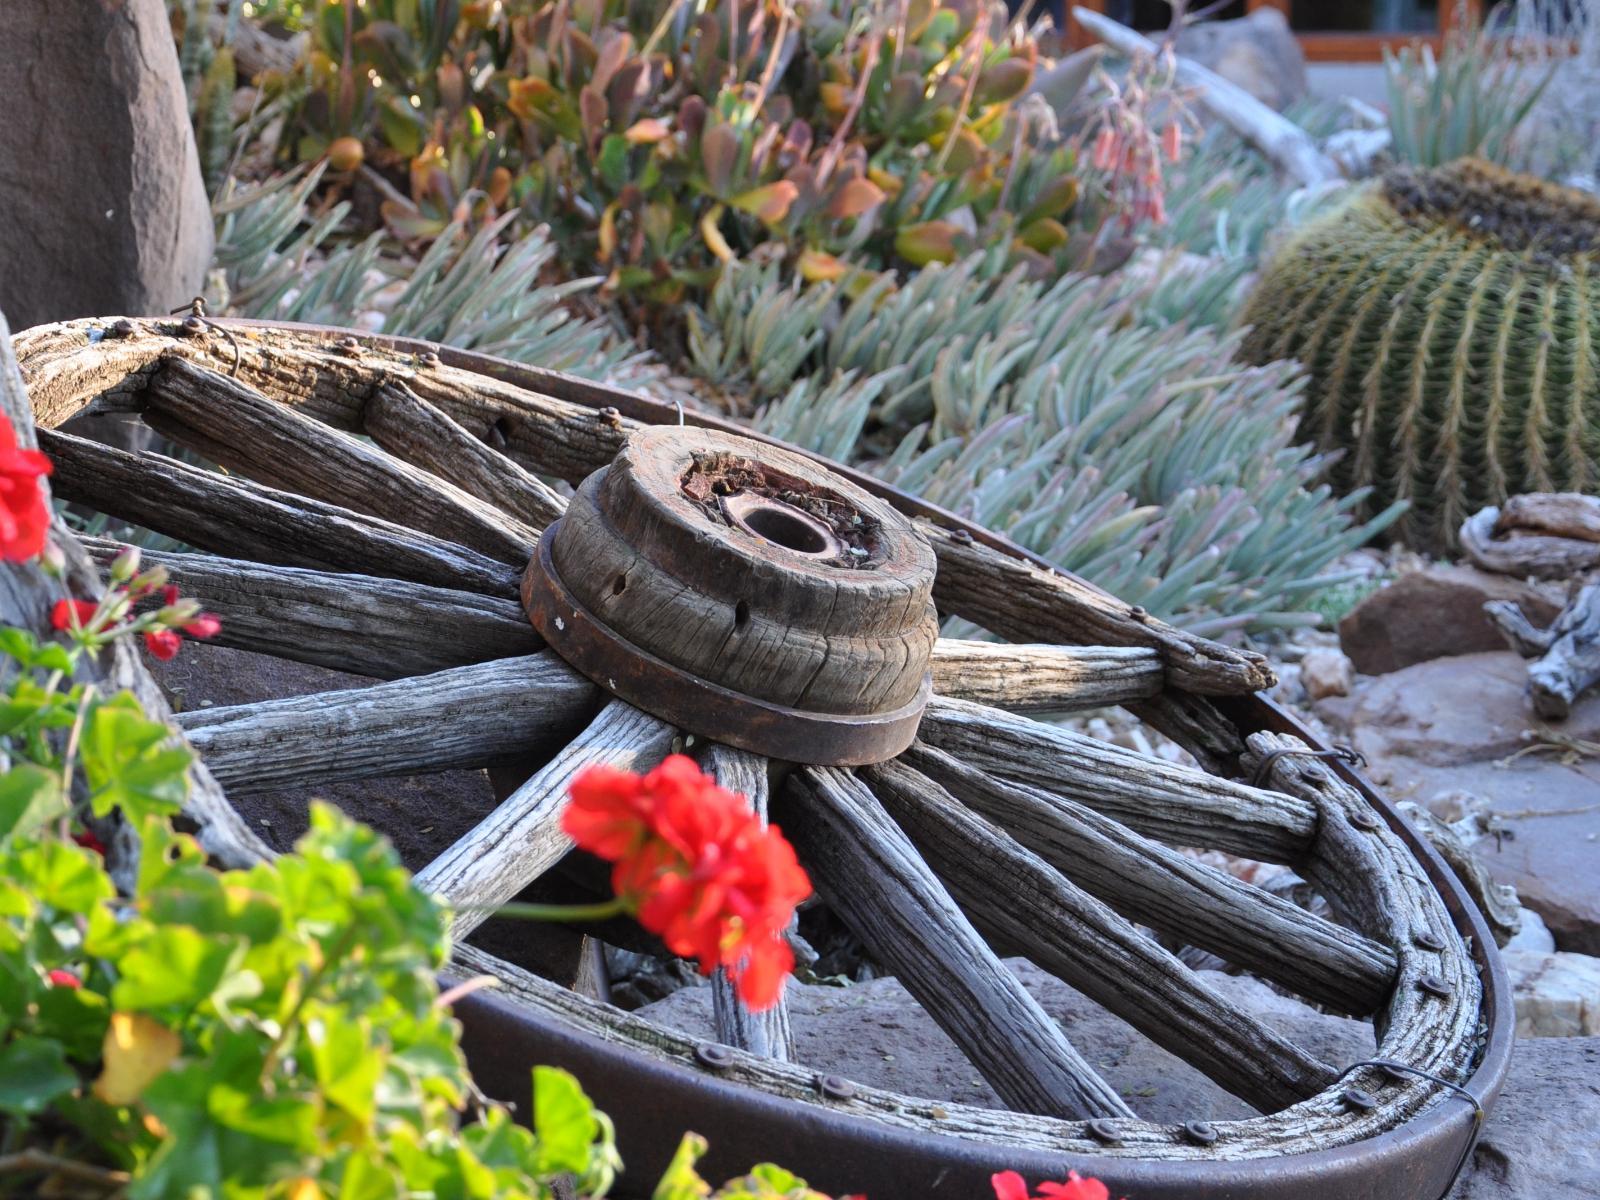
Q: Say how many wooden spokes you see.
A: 12